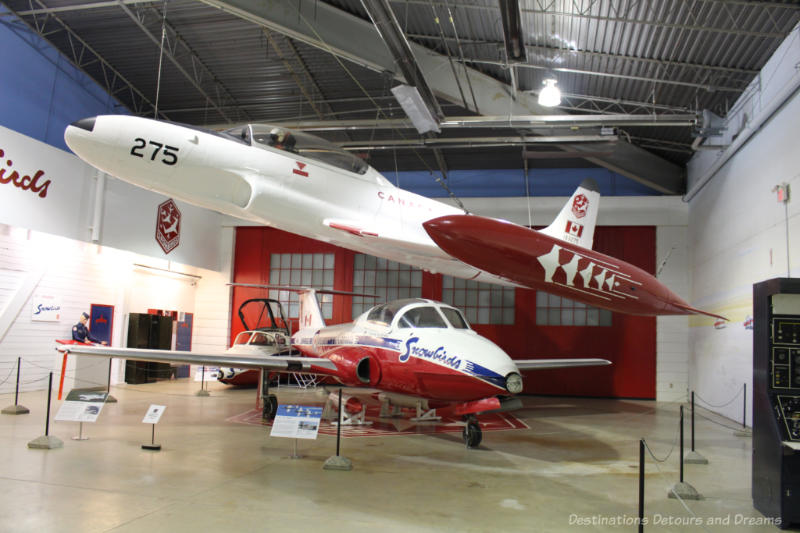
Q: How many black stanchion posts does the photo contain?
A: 9